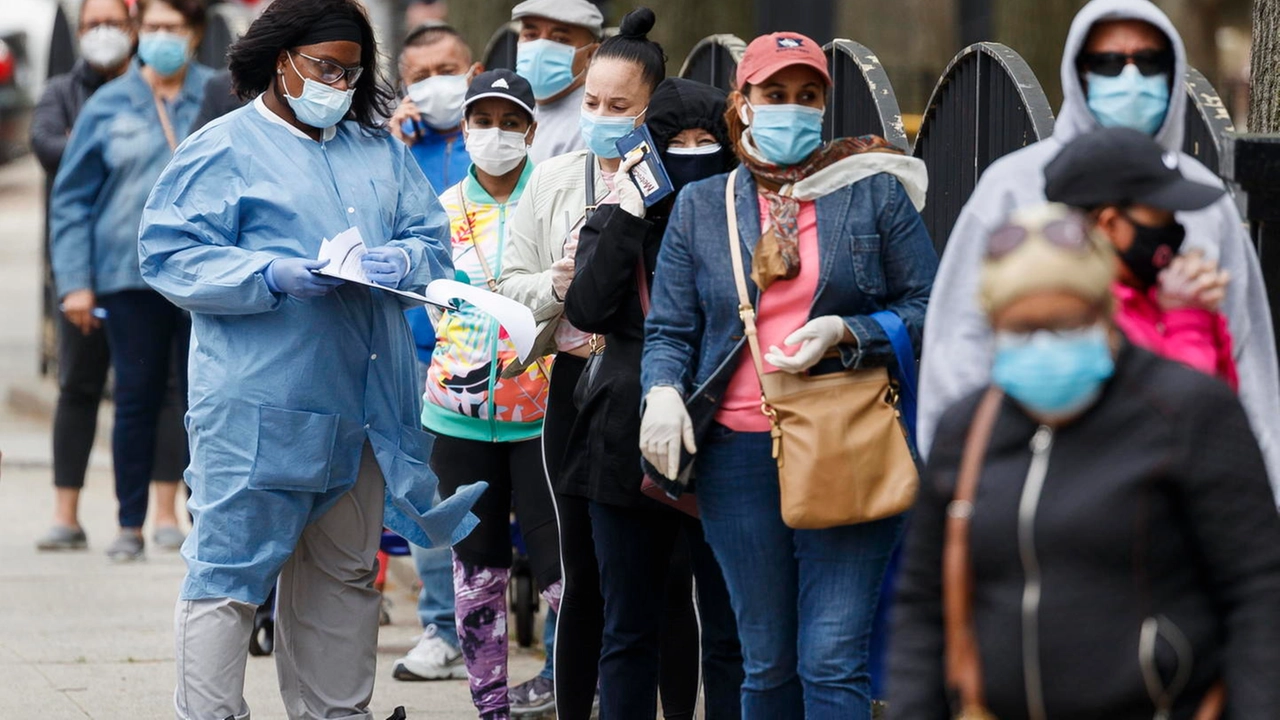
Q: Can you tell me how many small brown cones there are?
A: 0